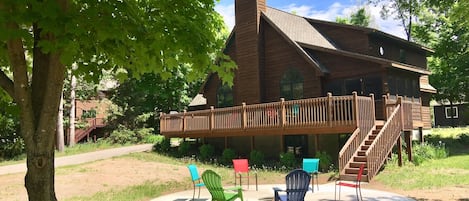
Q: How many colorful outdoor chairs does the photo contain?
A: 6